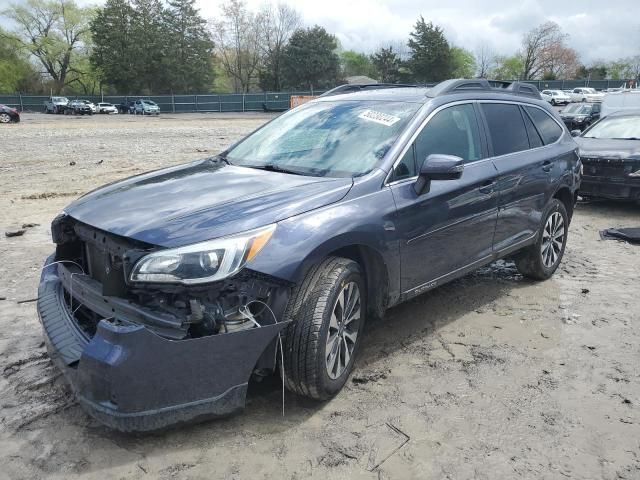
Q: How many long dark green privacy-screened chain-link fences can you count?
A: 1